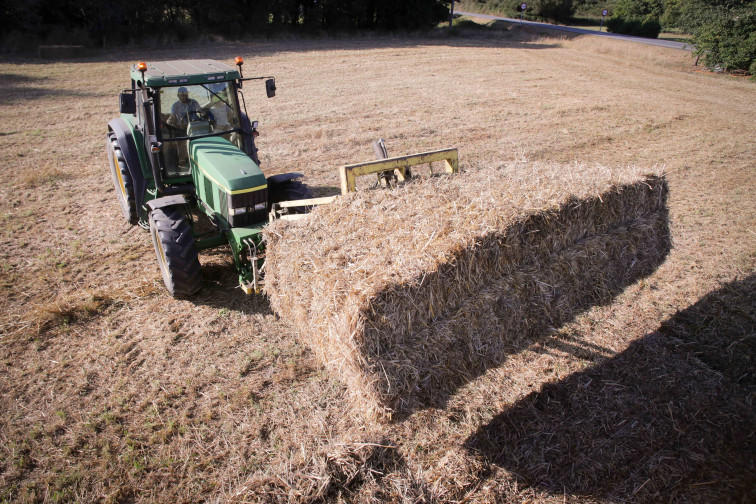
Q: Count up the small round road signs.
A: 2